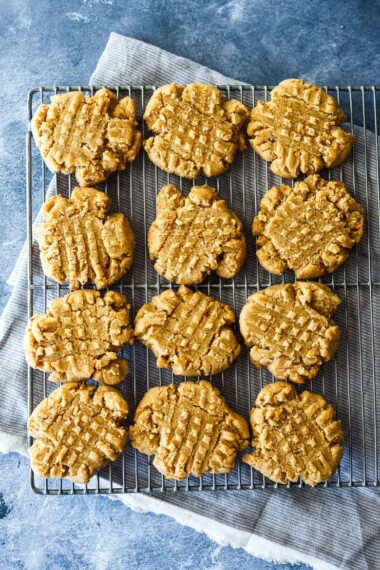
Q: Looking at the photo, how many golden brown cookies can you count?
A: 12